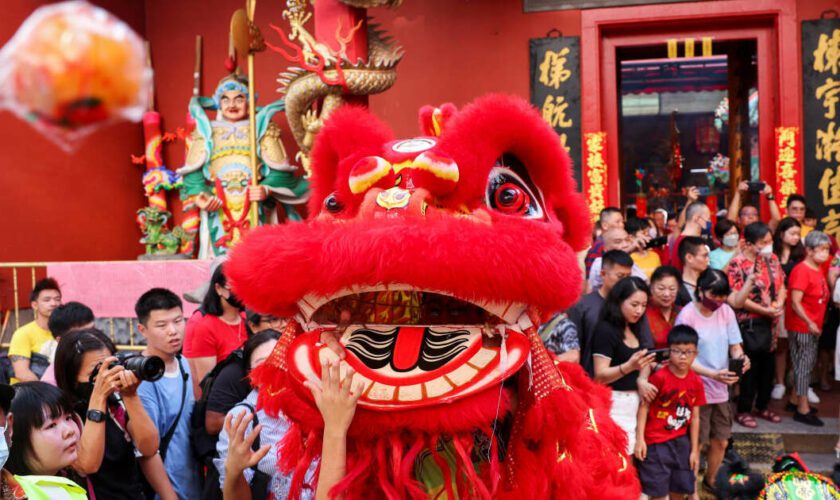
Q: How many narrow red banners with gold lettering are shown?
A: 2